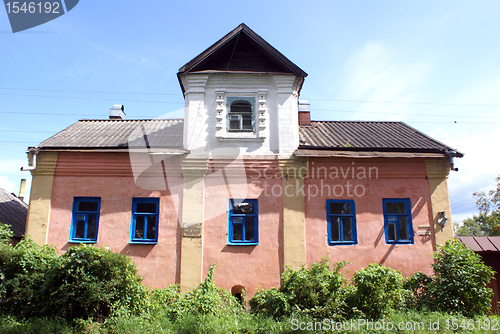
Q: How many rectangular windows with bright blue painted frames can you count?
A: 5